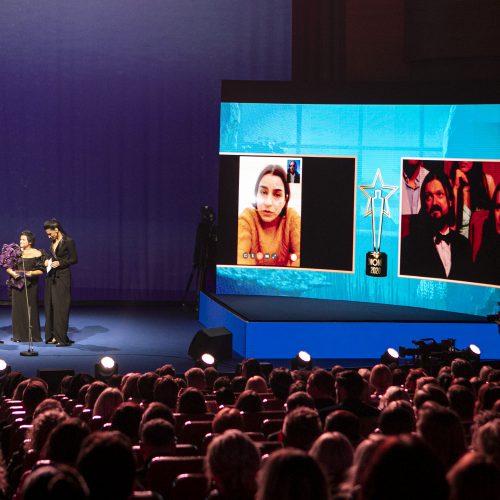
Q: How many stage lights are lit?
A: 6